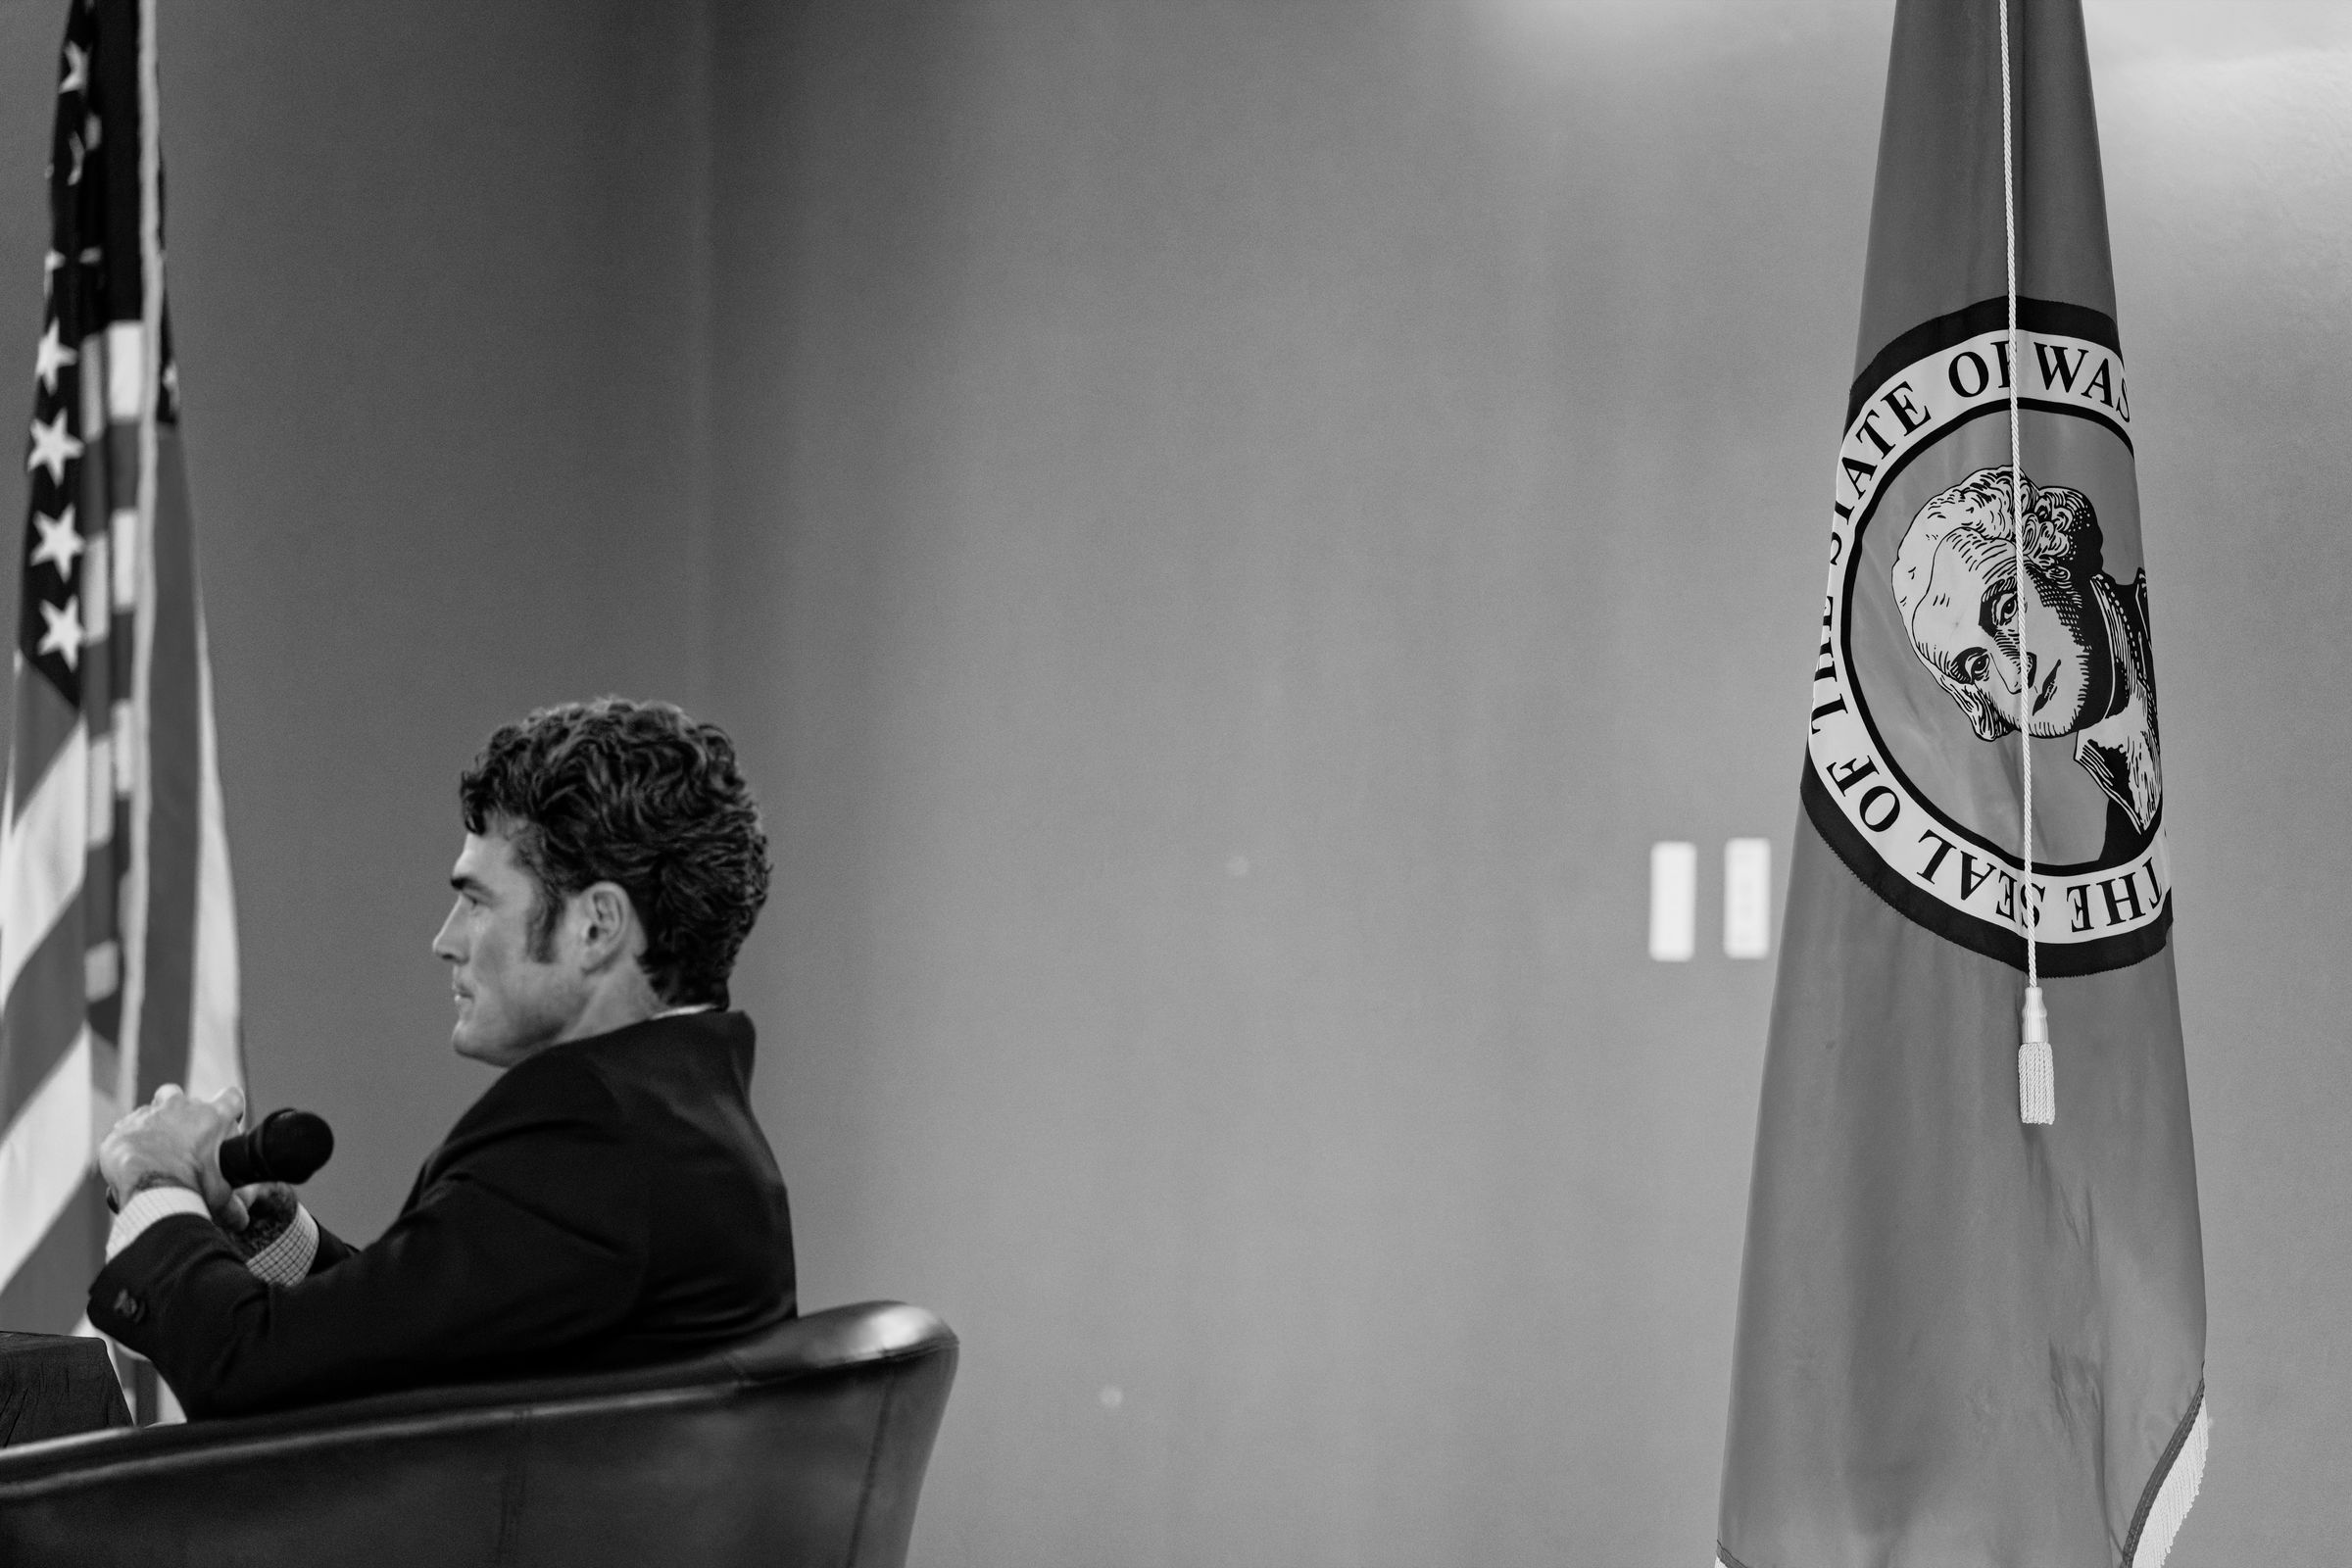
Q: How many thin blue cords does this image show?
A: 0